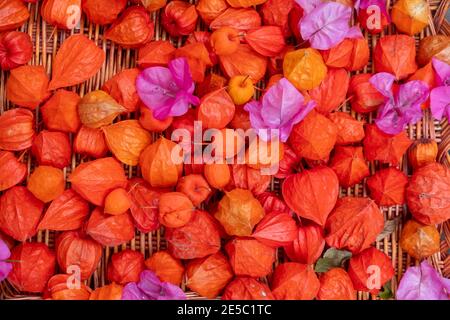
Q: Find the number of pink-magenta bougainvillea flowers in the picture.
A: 9